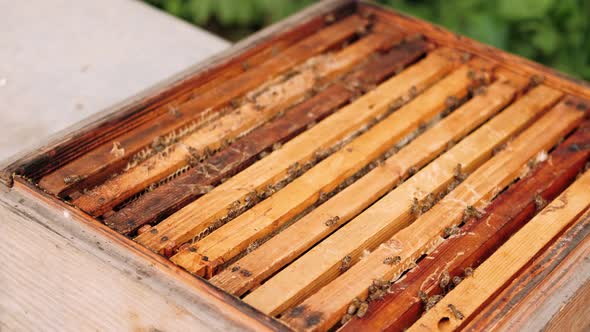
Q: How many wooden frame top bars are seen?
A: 10